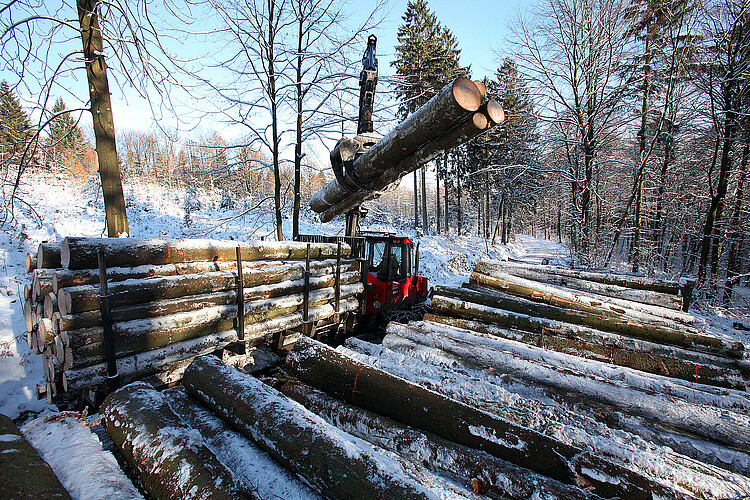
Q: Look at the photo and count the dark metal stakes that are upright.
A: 4